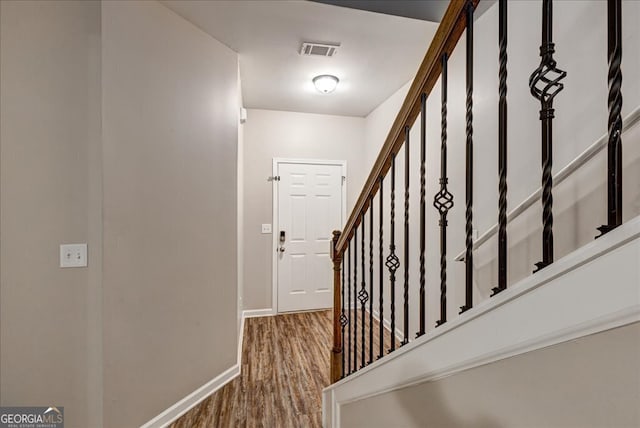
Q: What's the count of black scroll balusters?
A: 5